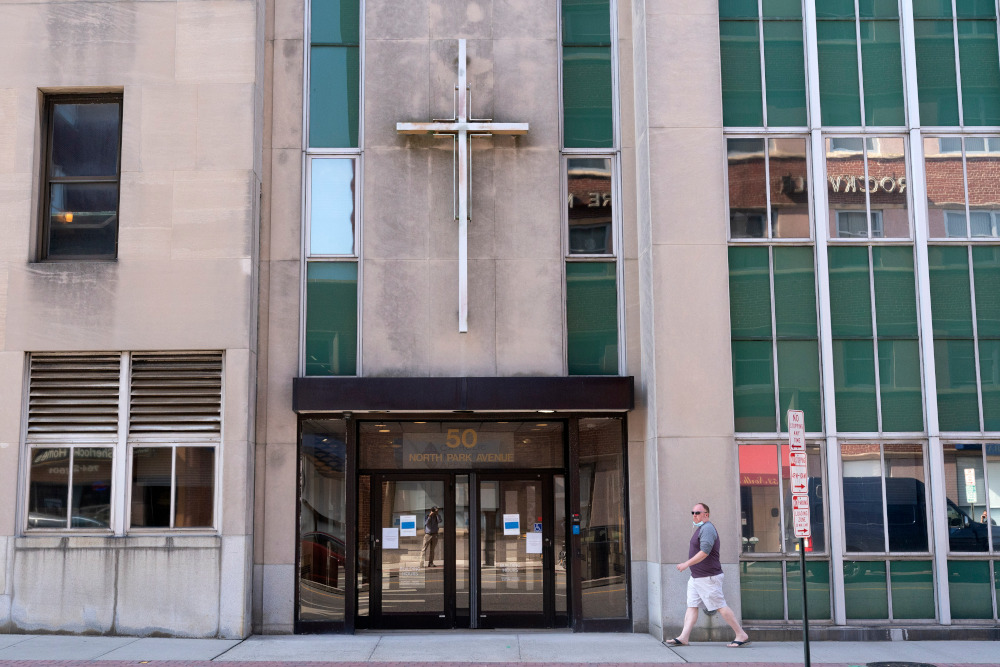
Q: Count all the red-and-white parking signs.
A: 3